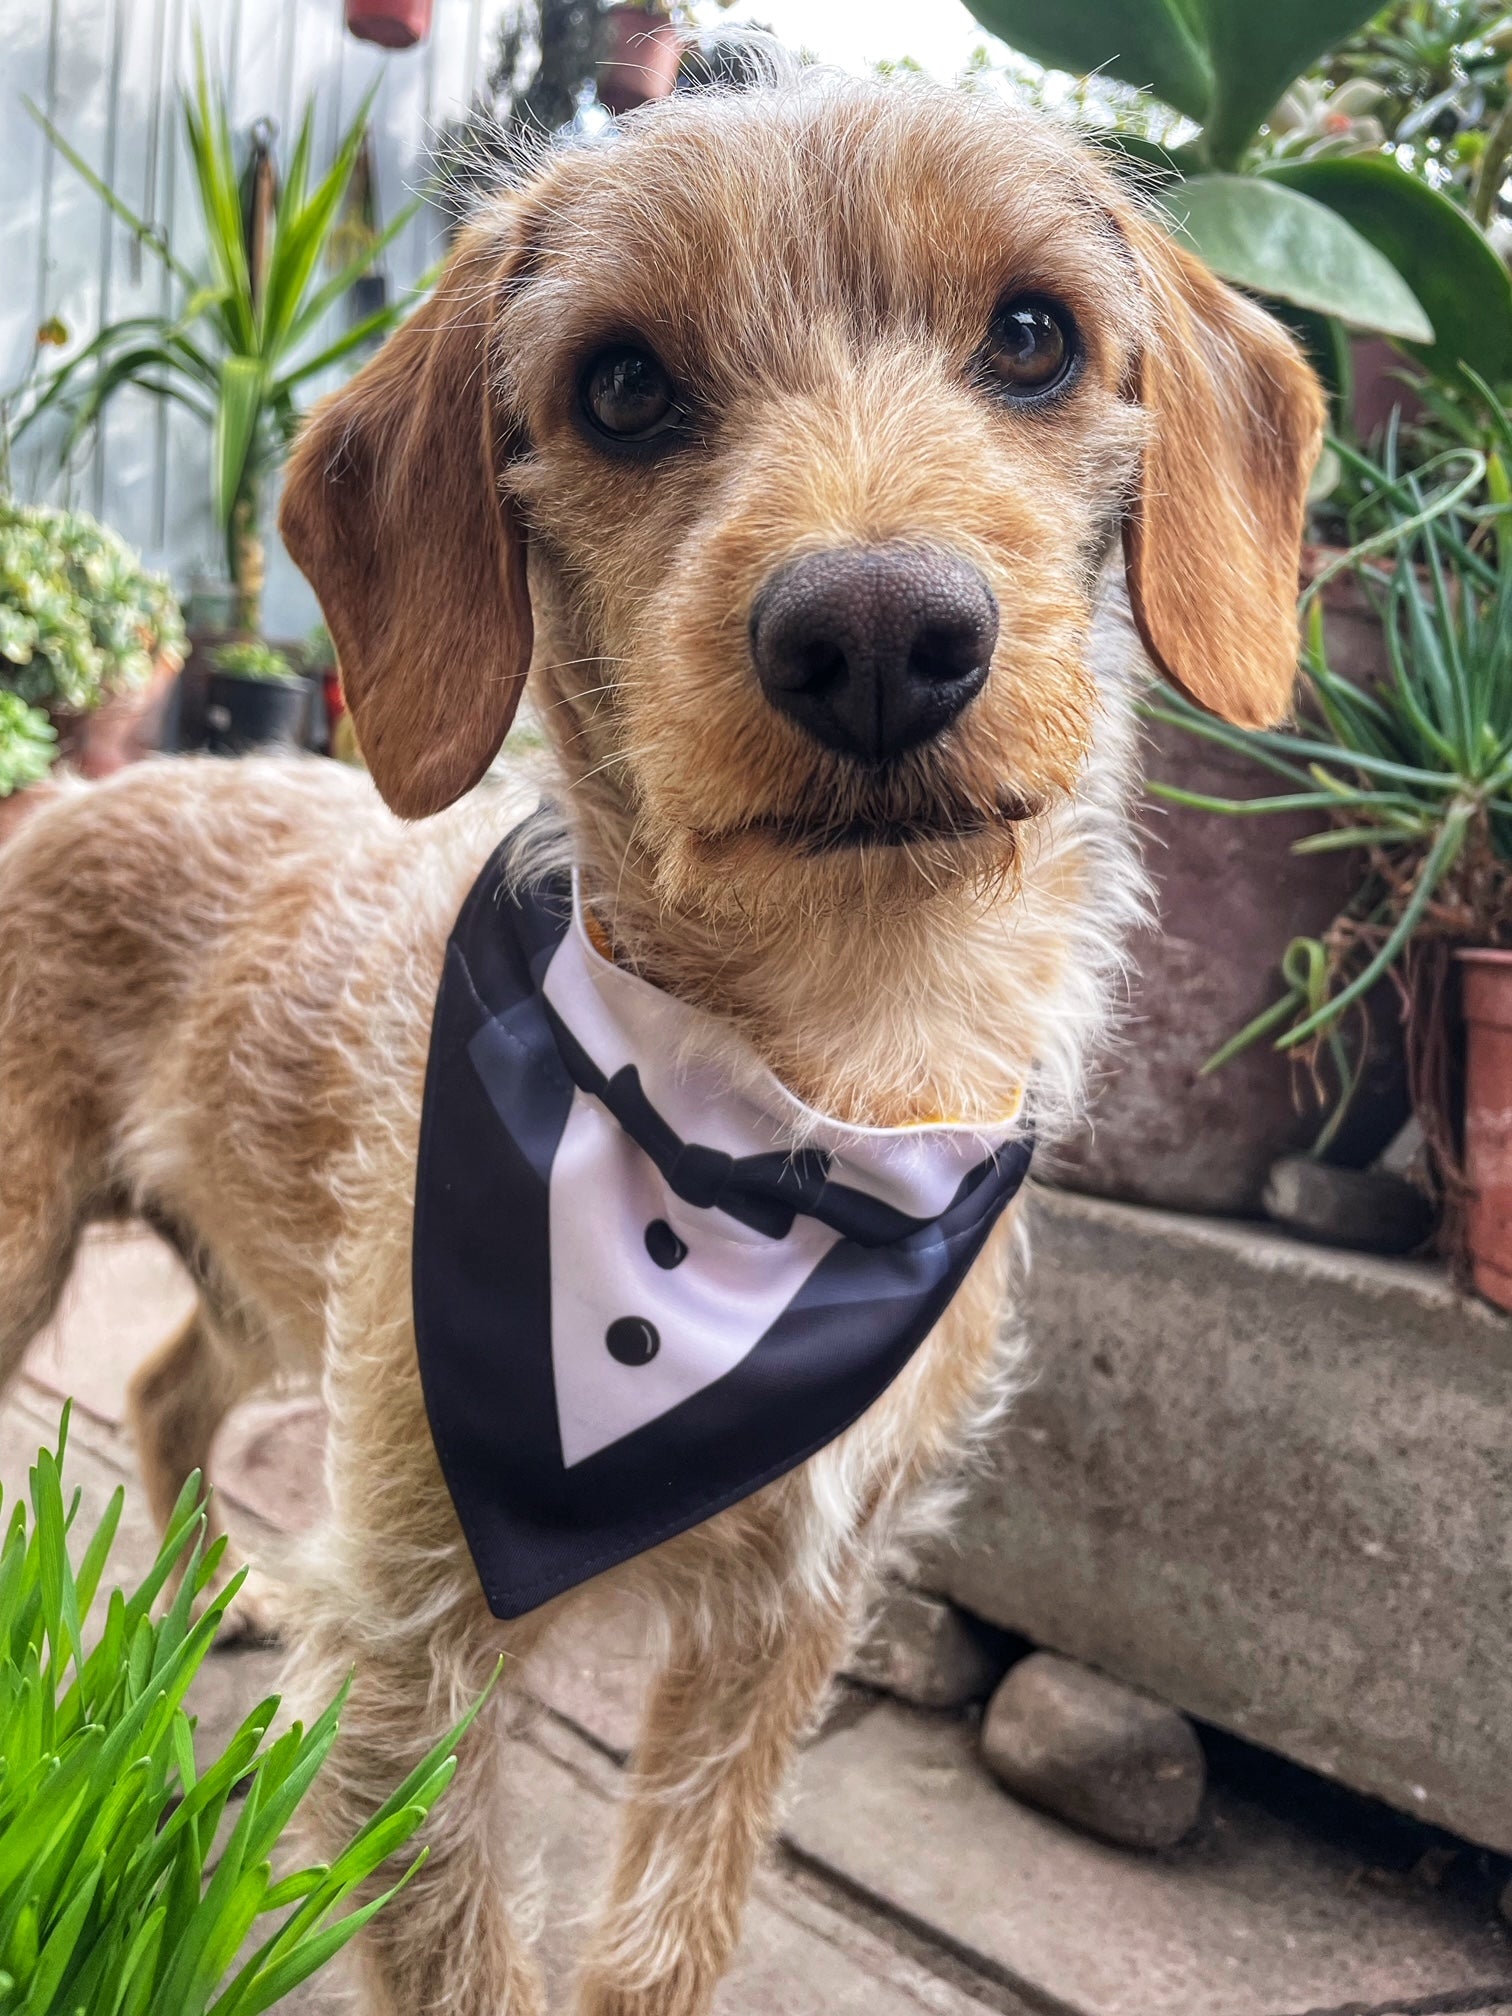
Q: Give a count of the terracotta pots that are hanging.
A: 2